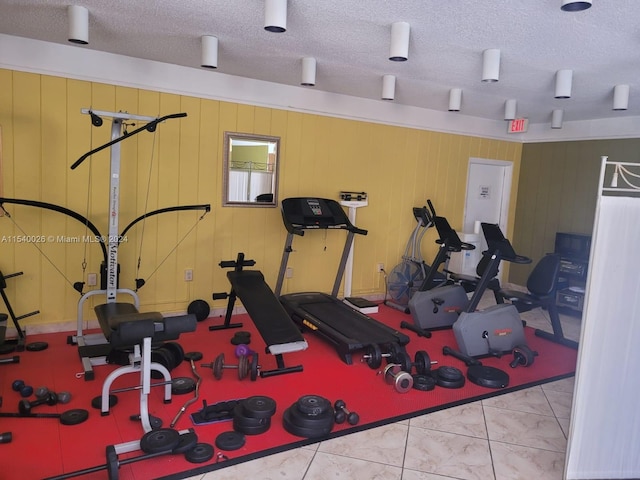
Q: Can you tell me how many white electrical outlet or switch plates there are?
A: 4